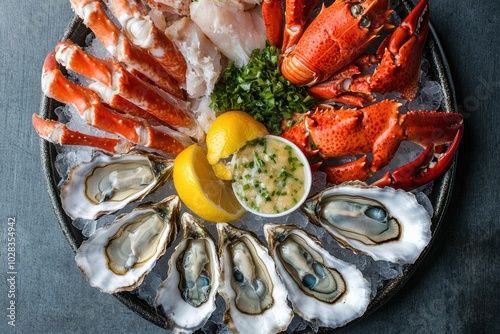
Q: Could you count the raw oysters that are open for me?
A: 6